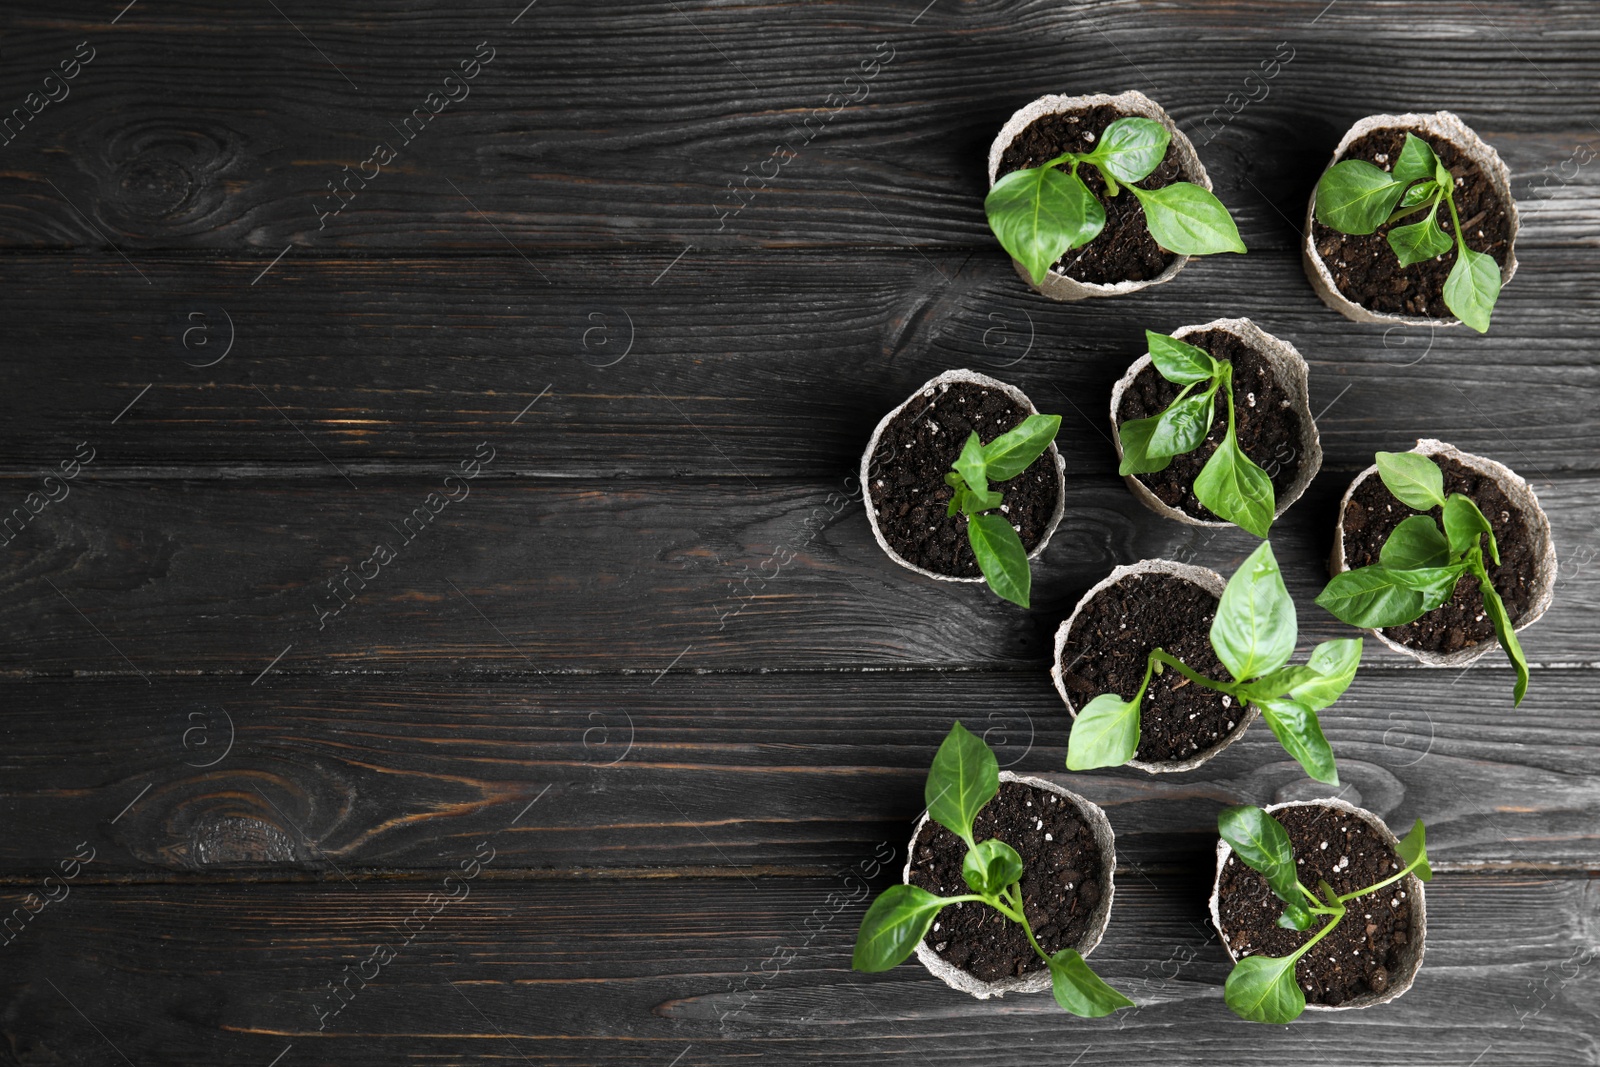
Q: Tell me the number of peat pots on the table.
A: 8